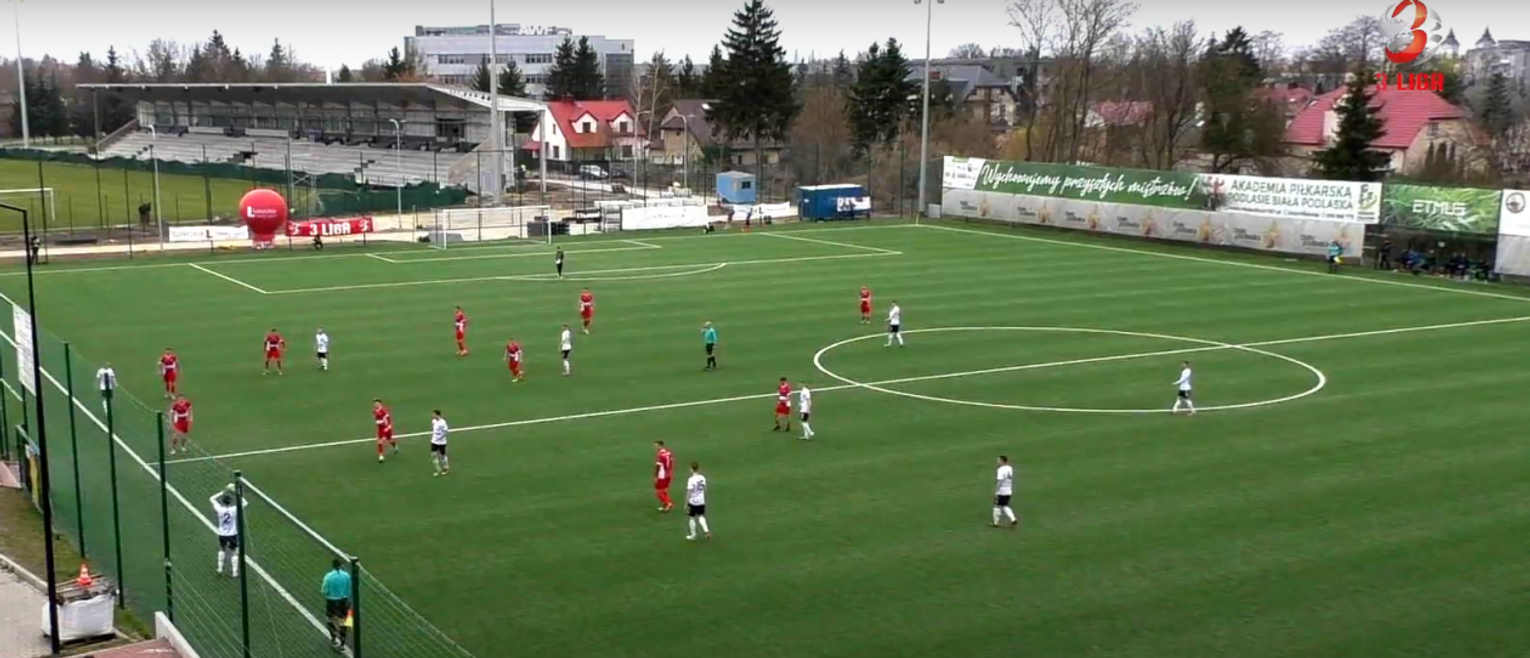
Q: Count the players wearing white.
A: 10